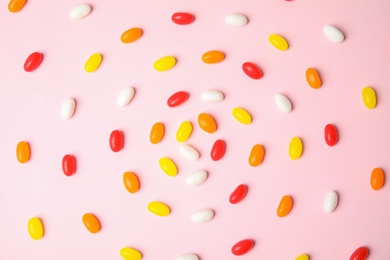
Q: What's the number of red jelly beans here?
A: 11